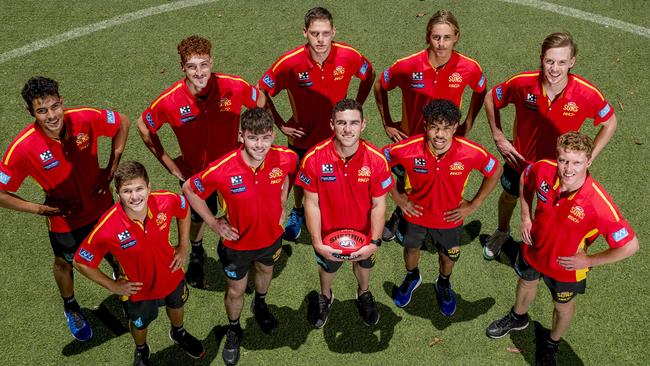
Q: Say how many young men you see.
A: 10